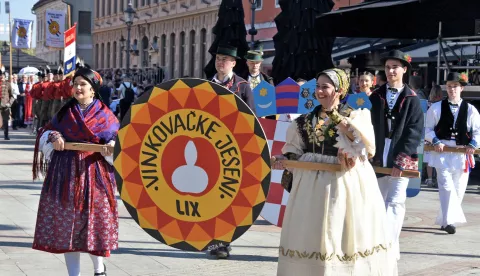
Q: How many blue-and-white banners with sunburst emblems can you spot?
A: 2